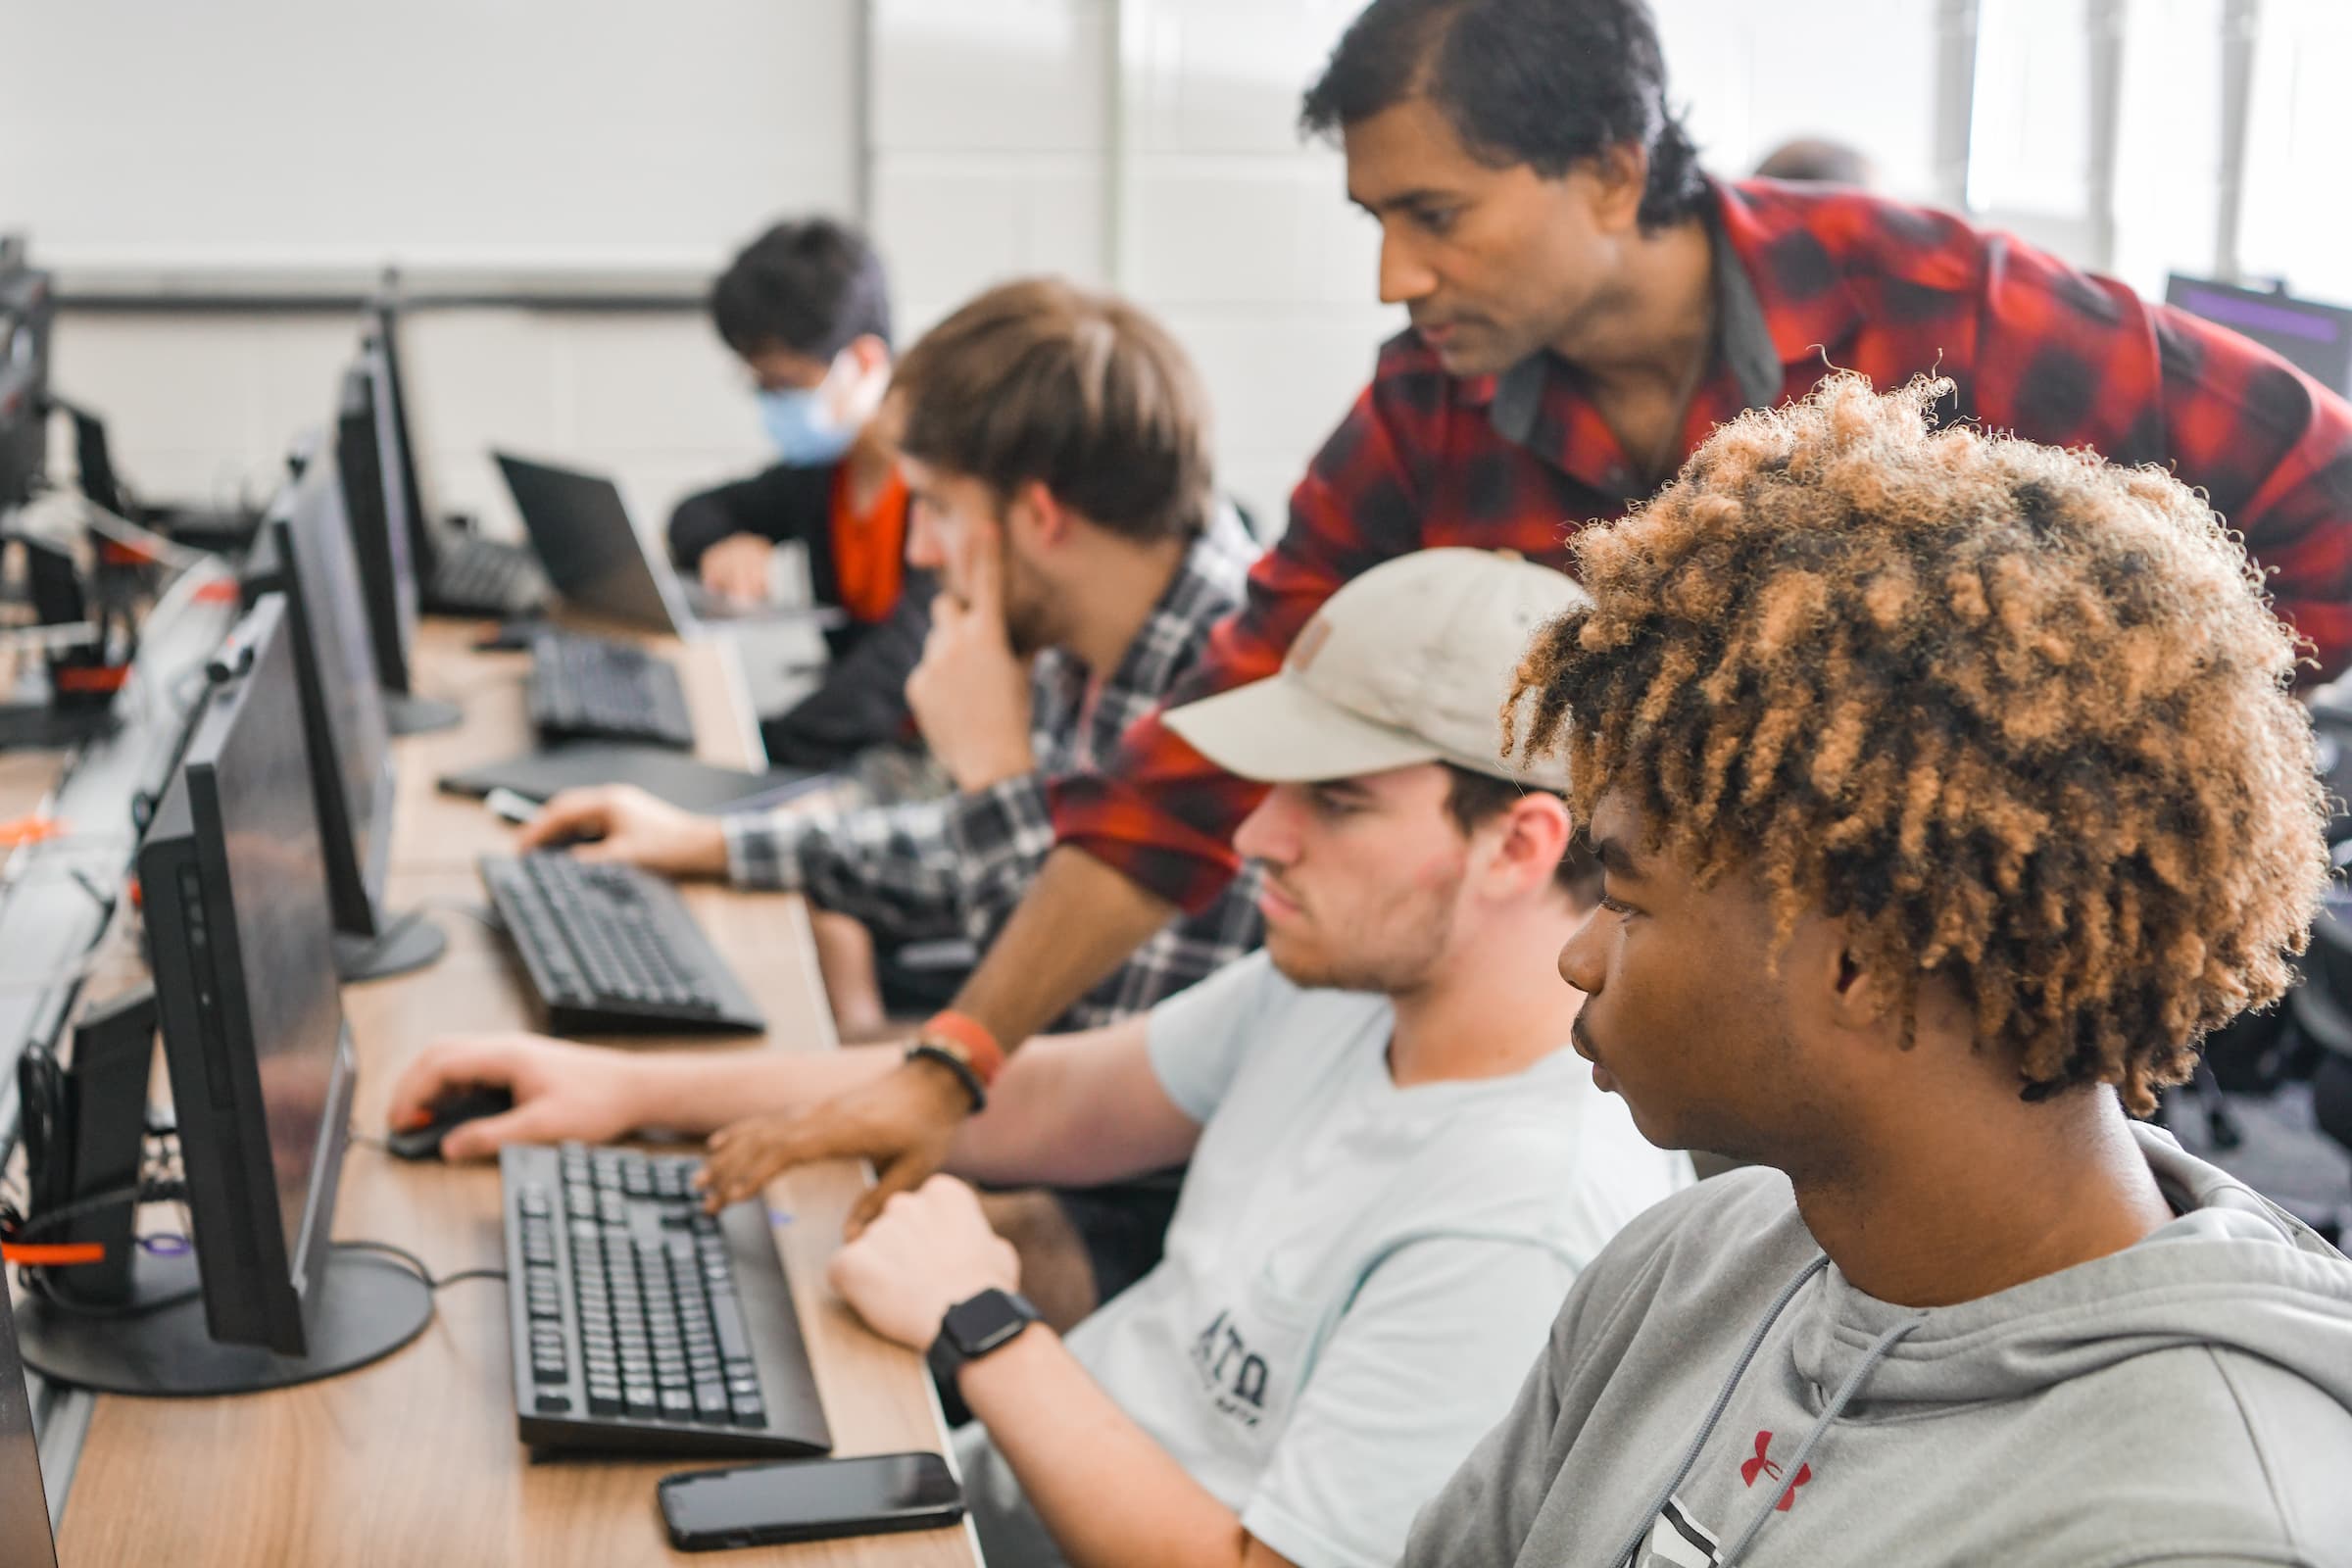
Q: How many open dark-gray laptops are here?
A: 1